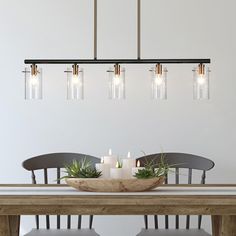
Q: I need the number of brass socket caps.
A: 5